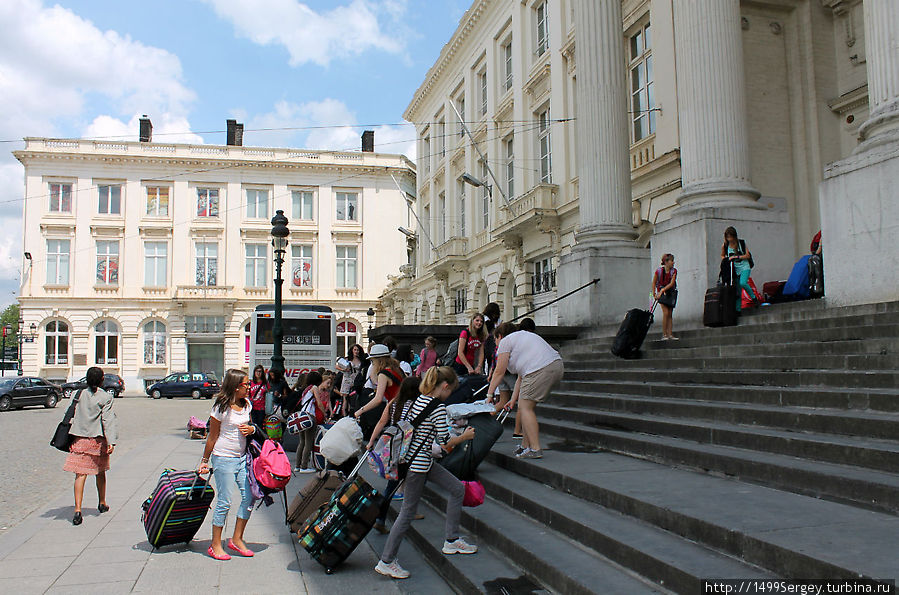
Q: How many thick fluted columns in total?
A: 3